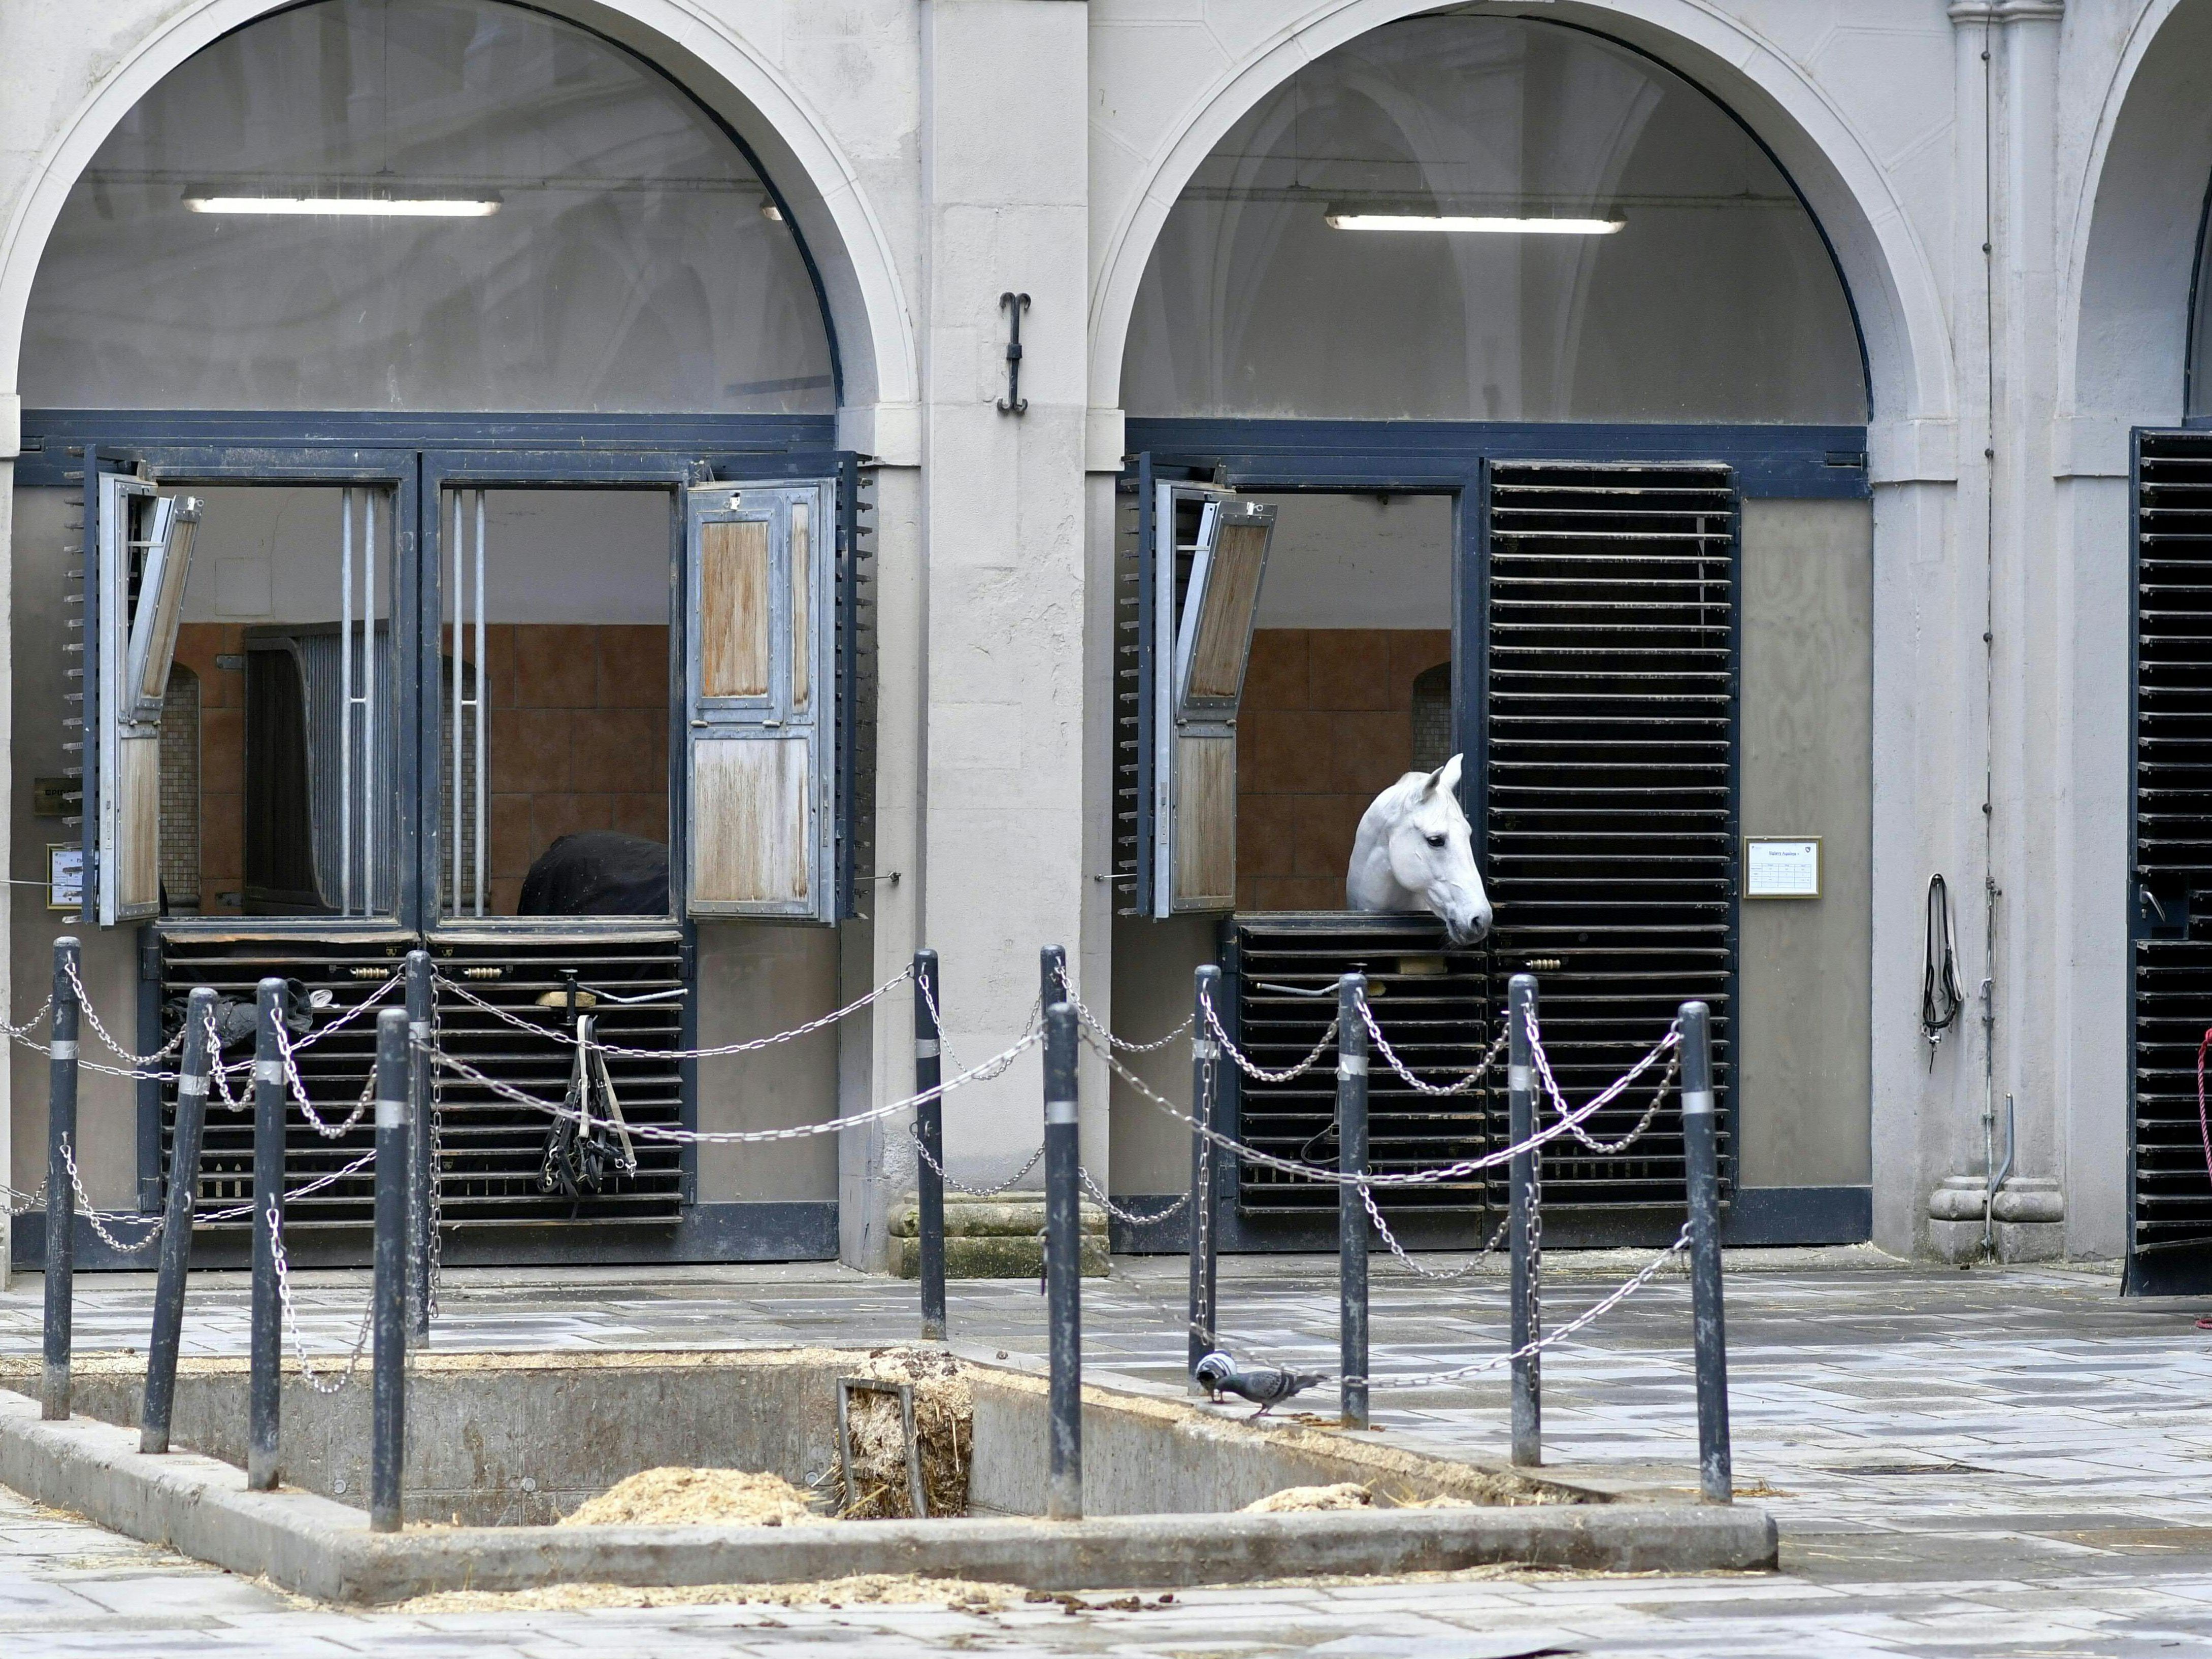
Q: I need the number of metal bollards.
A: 12